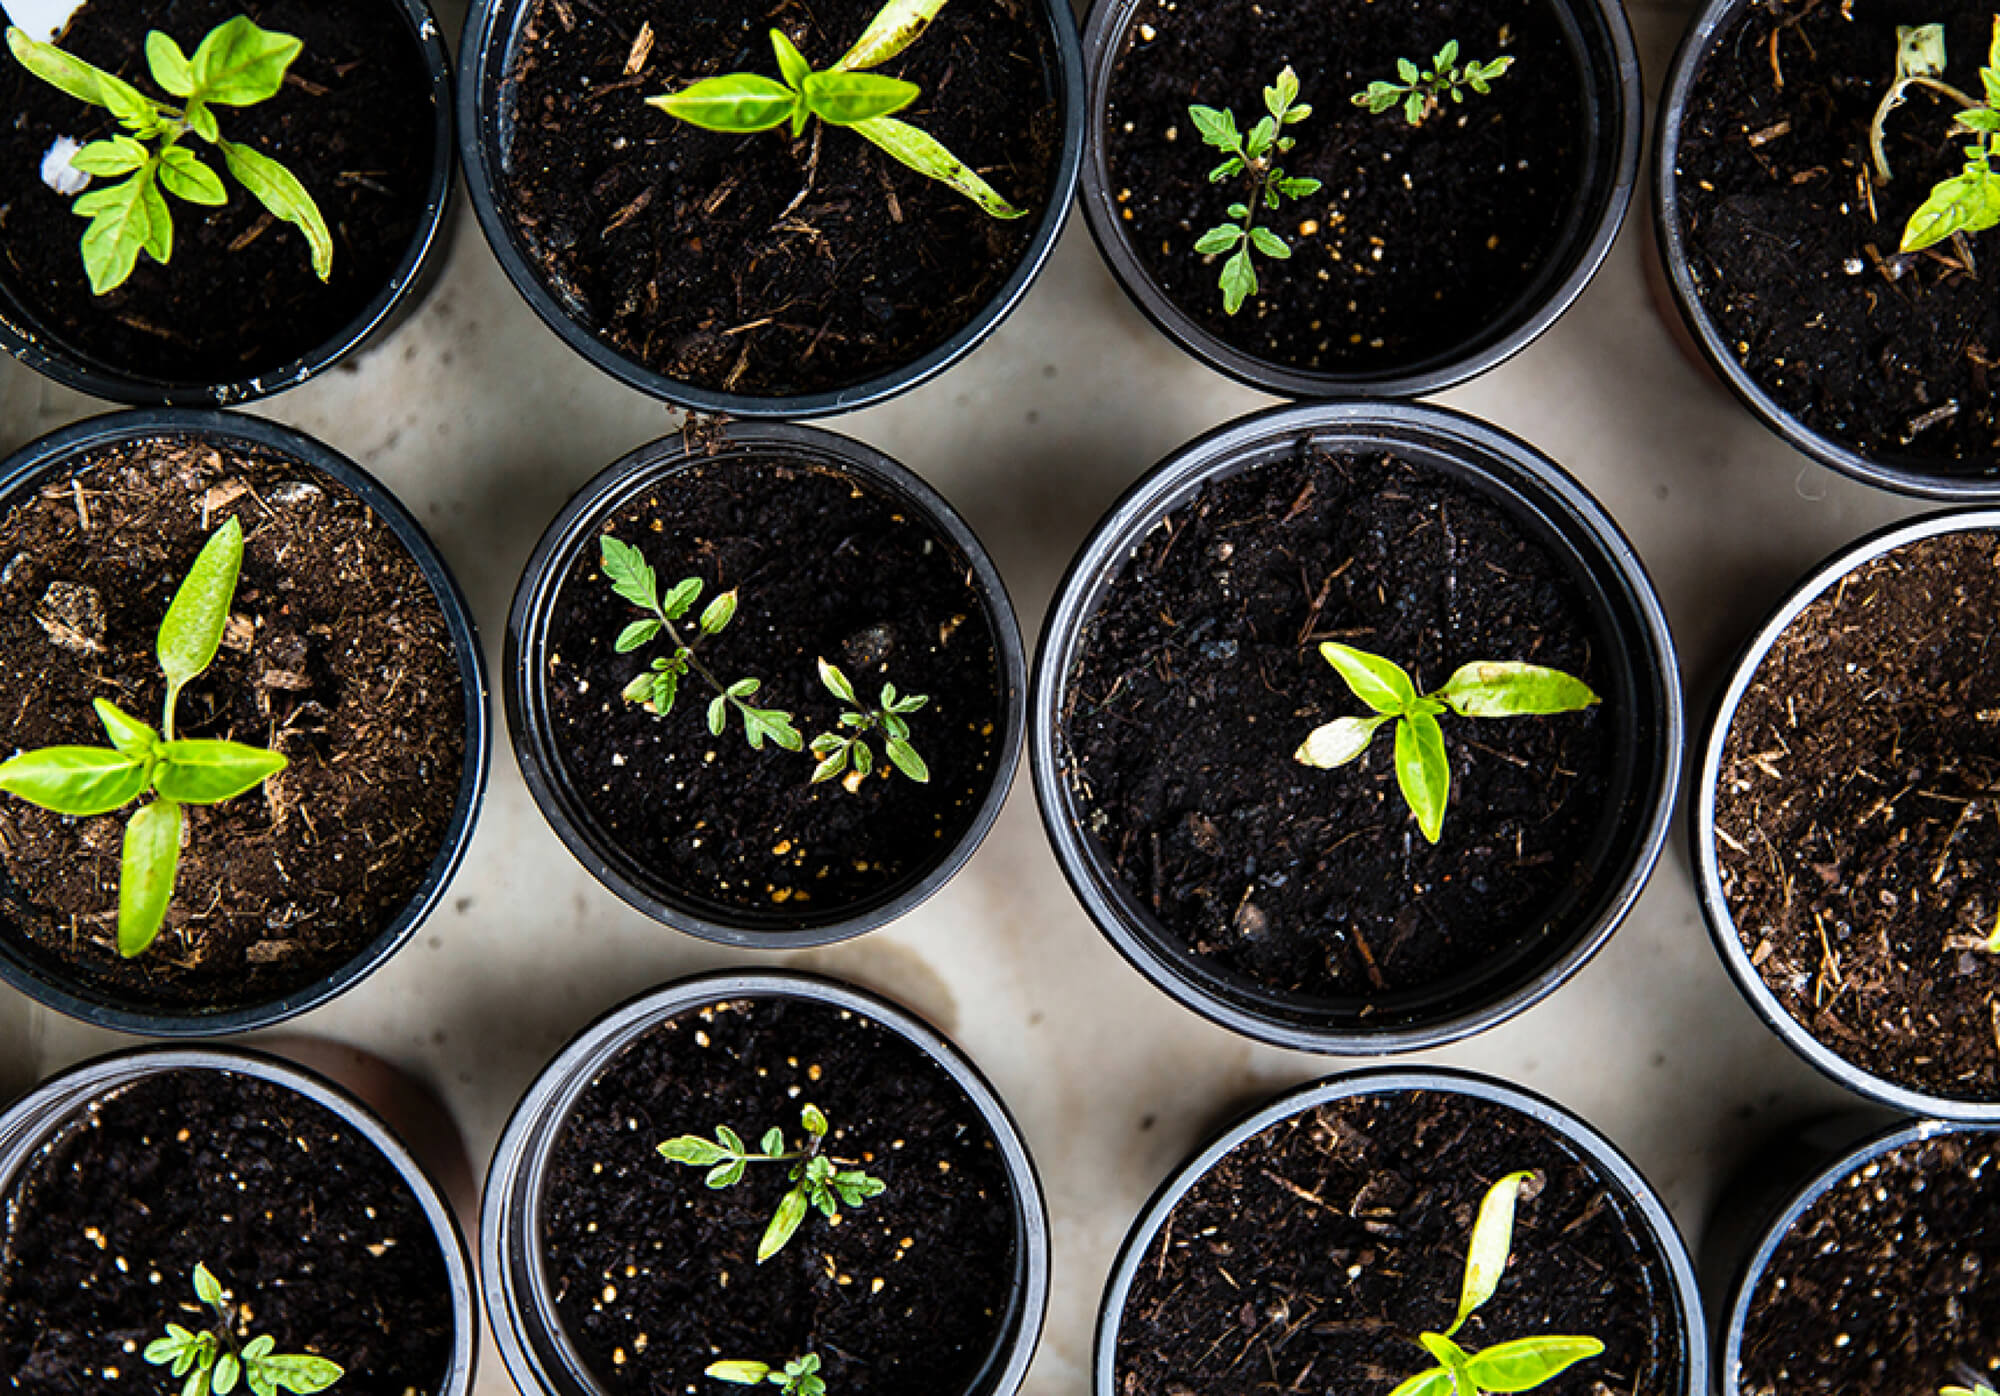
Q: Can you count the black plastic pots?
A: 12